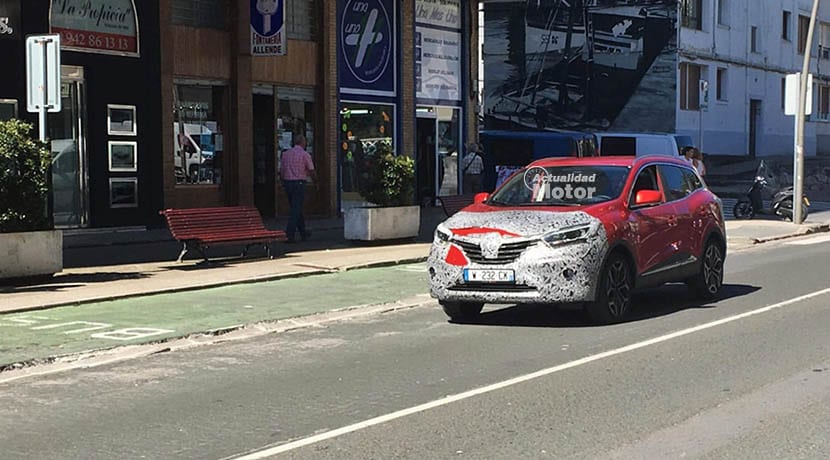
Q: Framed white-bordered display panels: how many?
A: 3